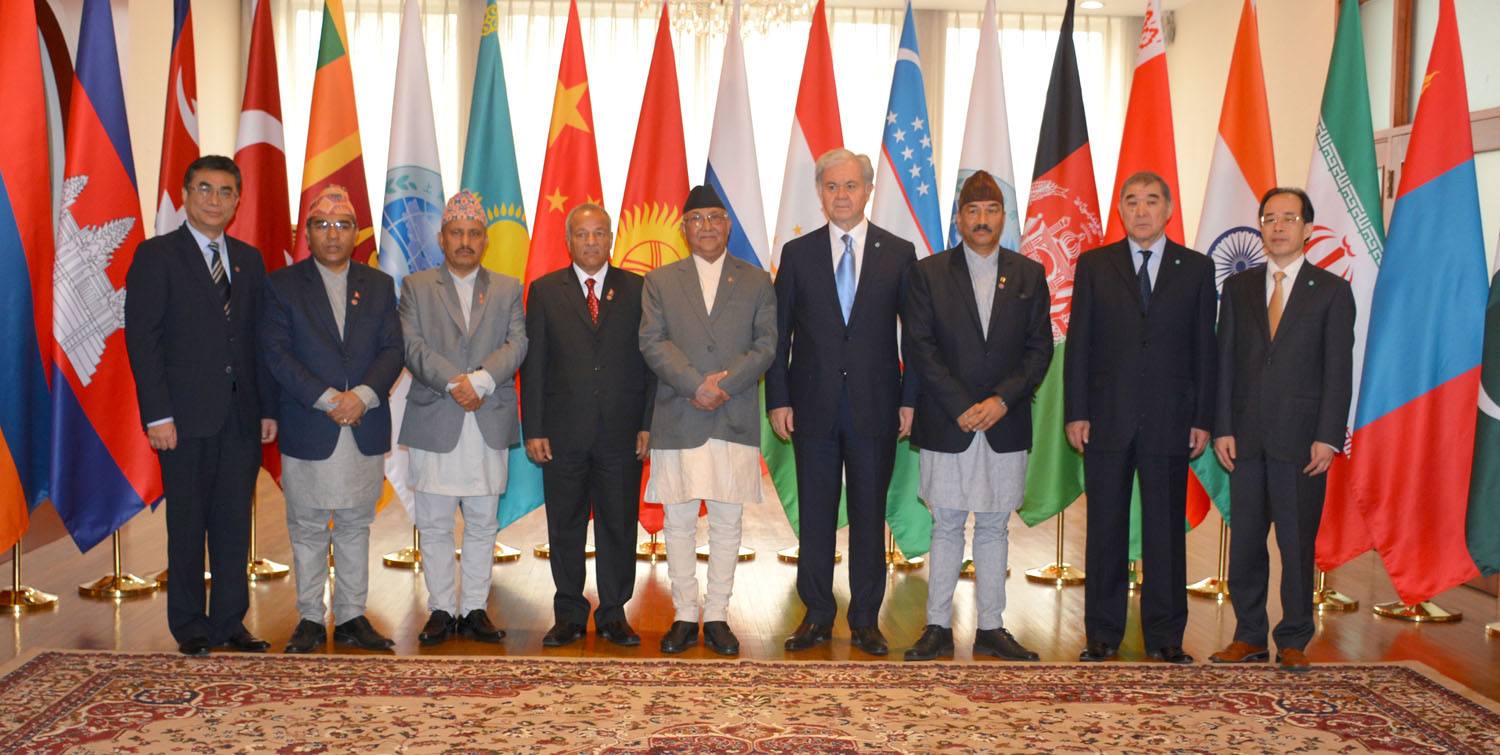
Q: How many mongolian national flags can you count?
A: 1